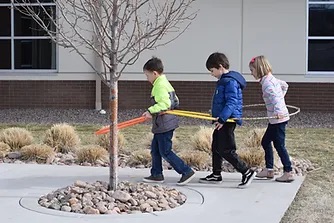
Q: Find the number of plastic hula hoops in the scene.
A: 3